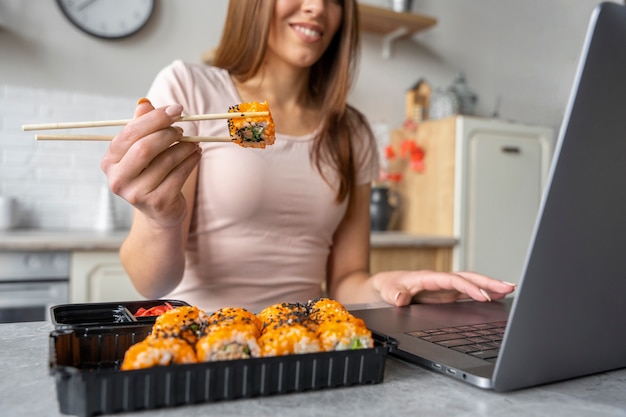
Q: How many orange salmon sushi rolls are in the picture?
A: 9